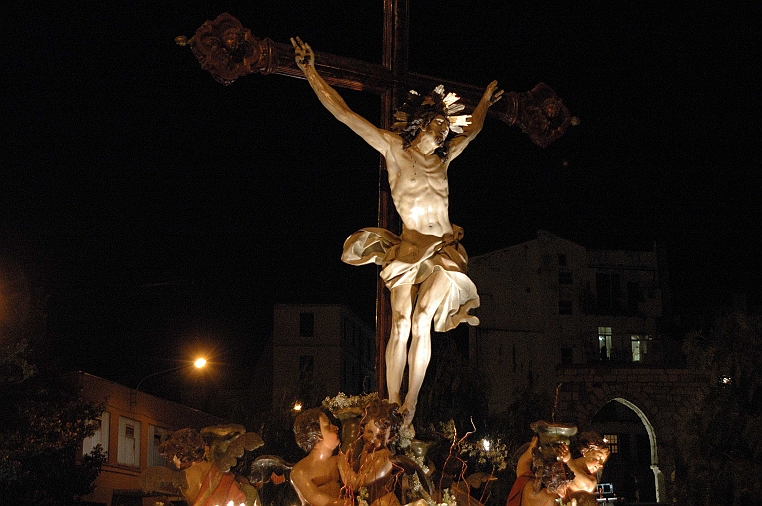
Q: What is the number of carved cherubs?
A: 5